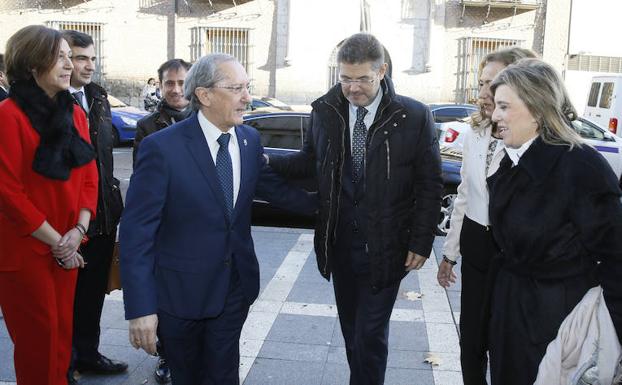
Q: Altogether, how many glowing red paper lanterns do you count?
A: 0